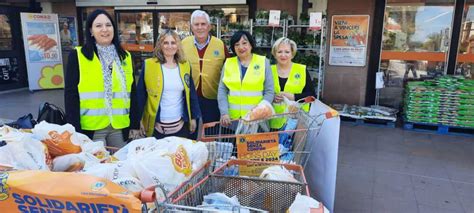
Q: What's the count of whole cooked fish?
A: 0